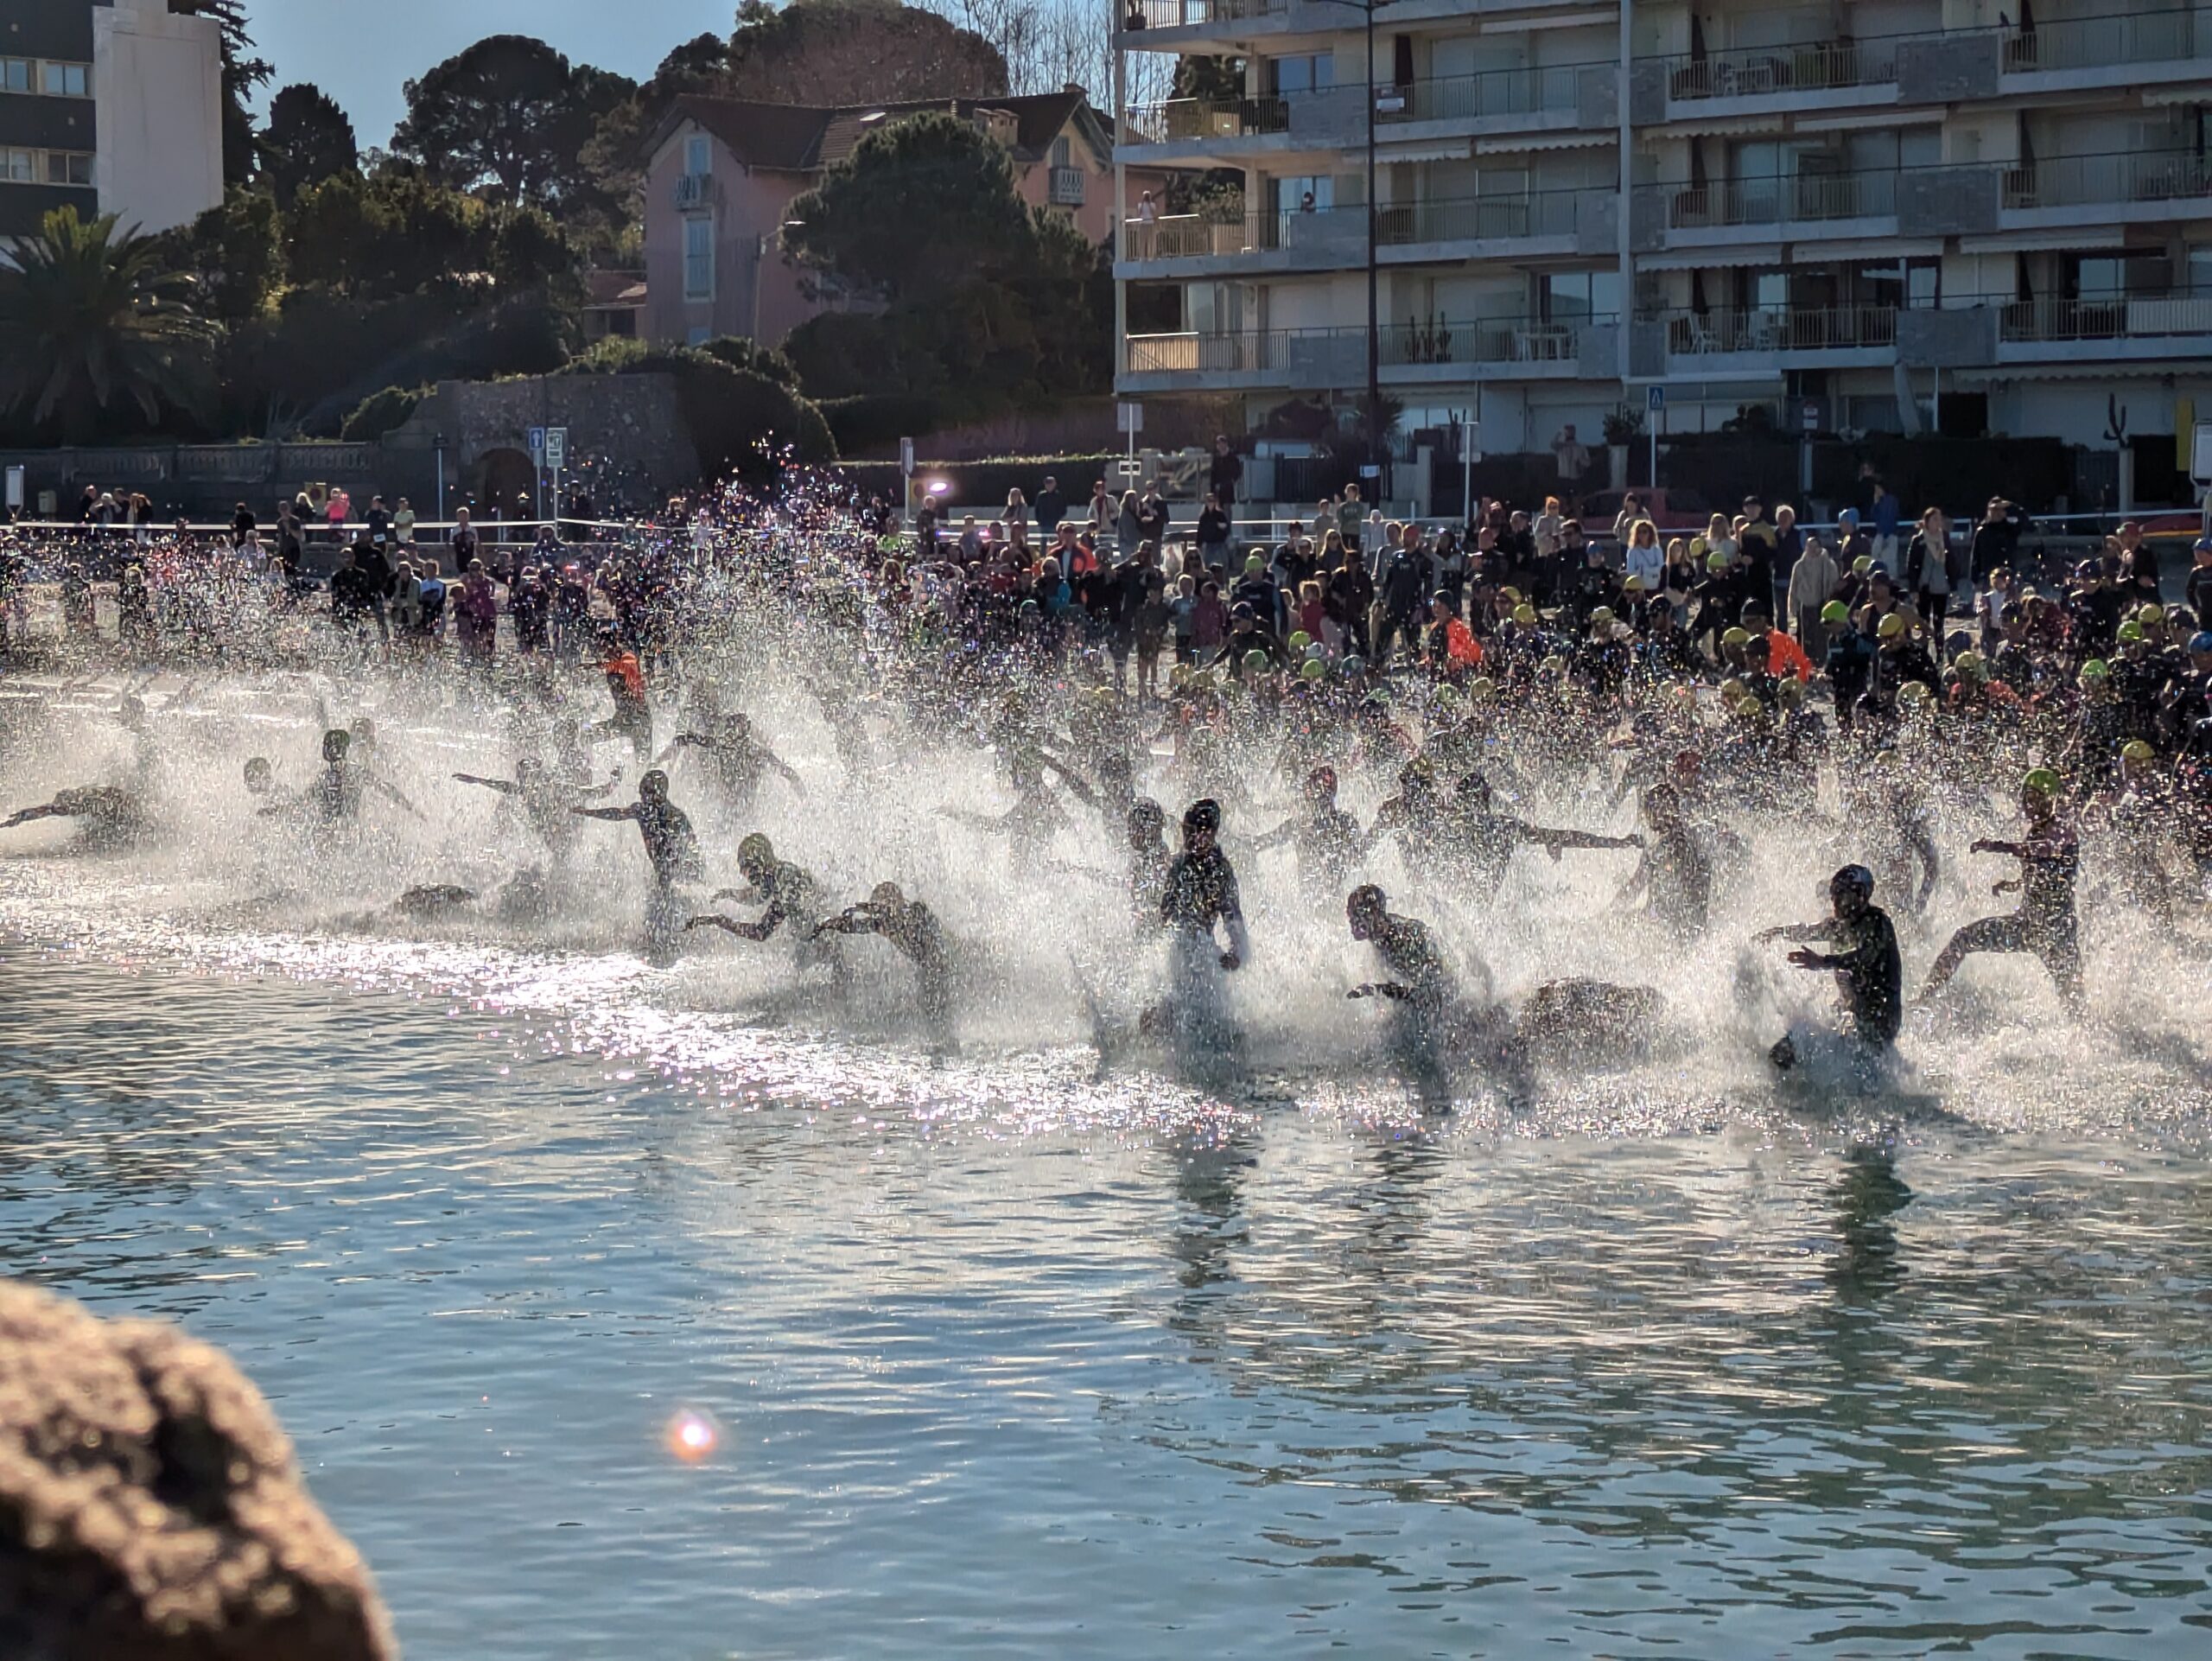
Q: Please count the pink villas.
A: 1